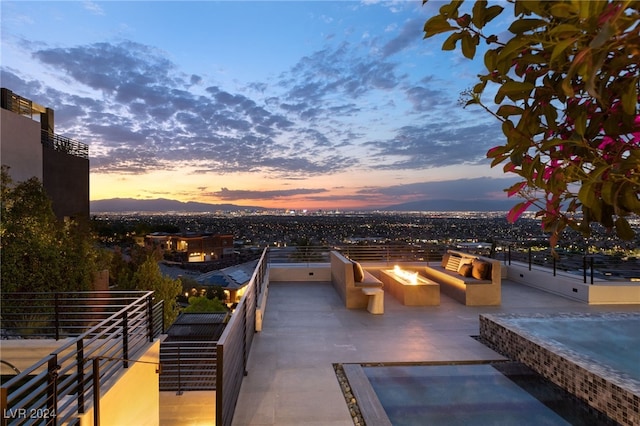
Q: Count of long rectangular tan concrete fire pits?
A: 1